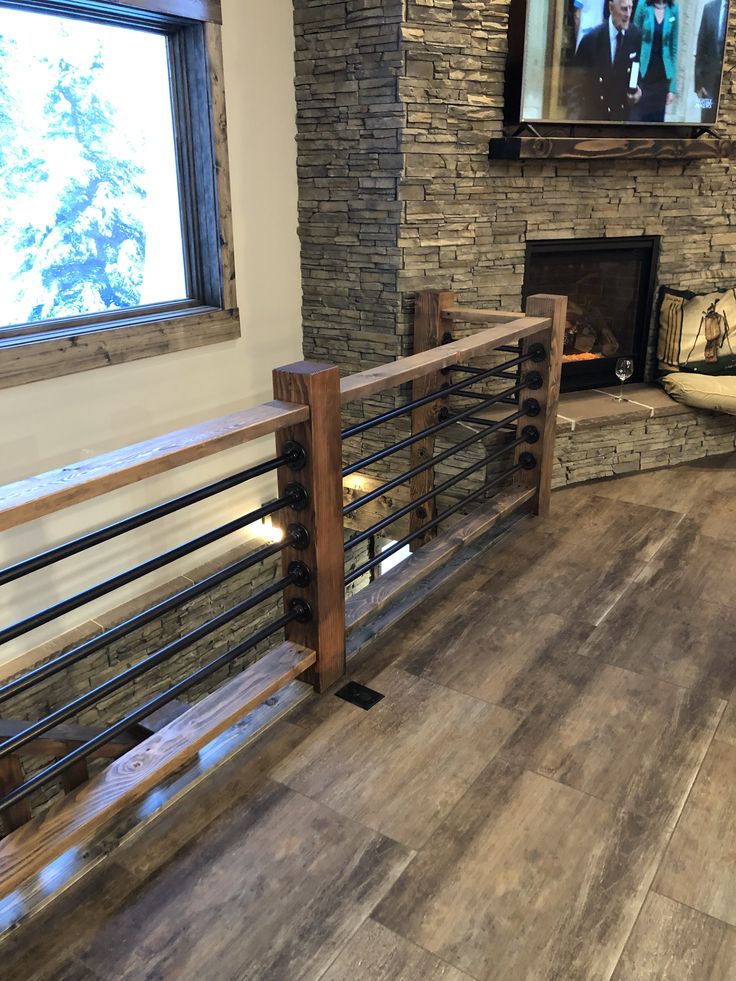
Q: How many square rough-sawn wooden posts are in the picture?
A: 3